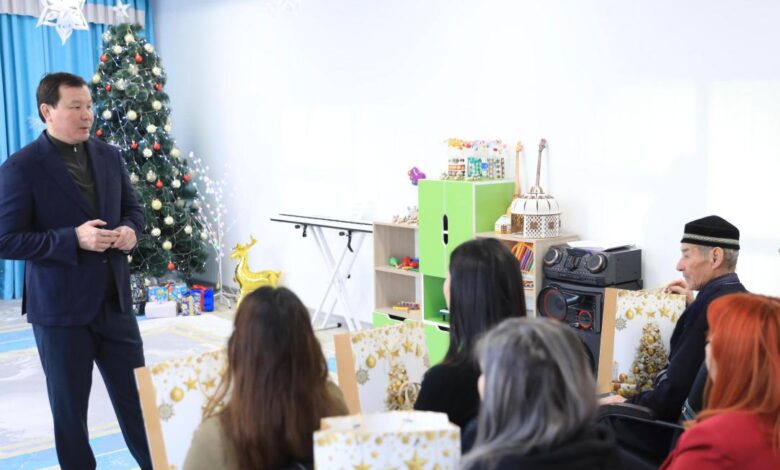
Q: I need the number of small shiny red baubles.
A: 10